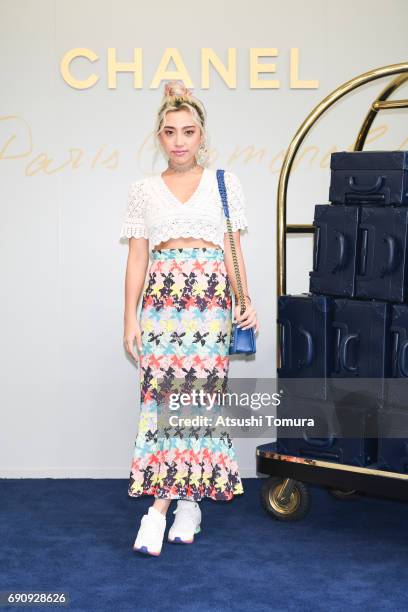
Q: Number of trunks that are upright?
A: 5